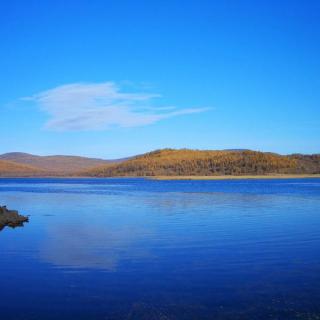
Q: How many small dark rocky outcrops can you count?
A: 1